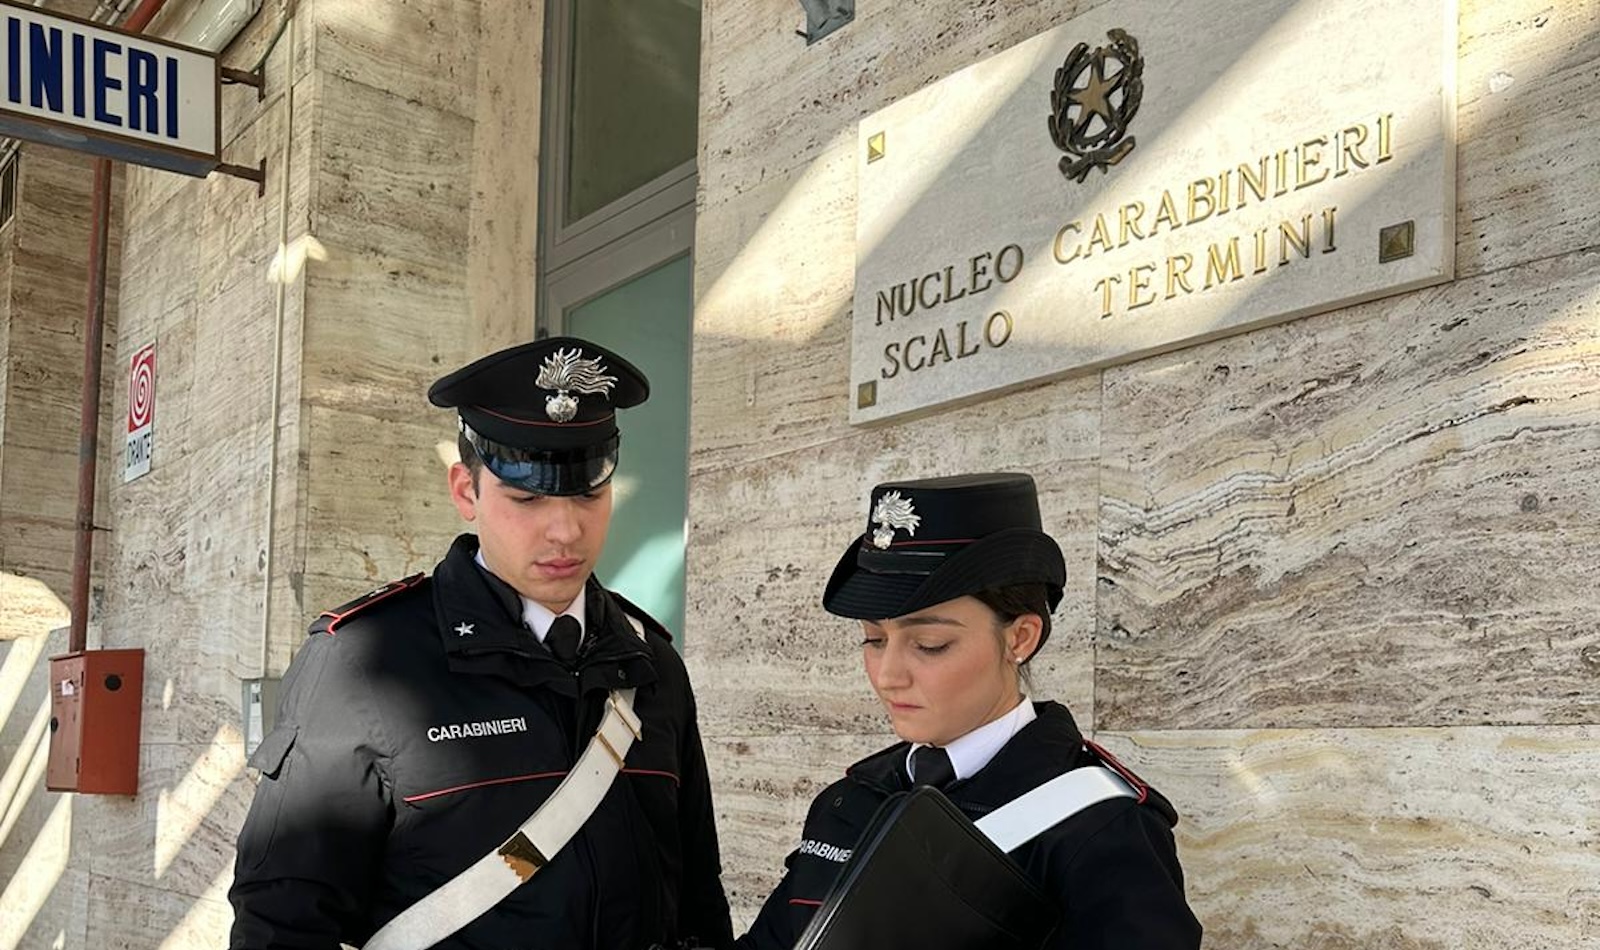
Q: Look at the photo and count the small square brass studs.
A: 3